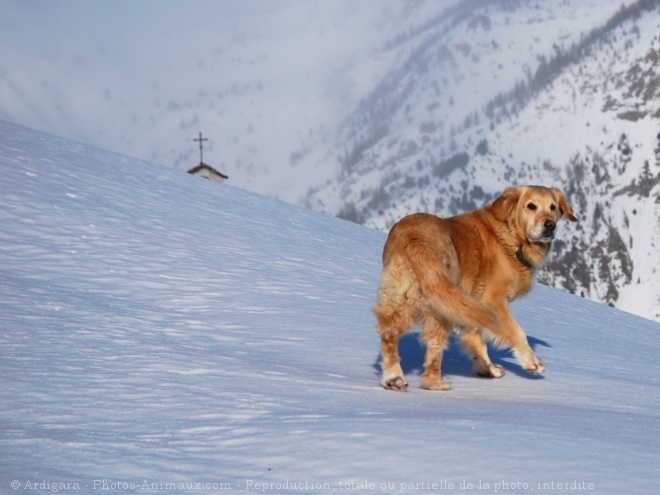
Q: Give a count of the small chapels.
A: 1